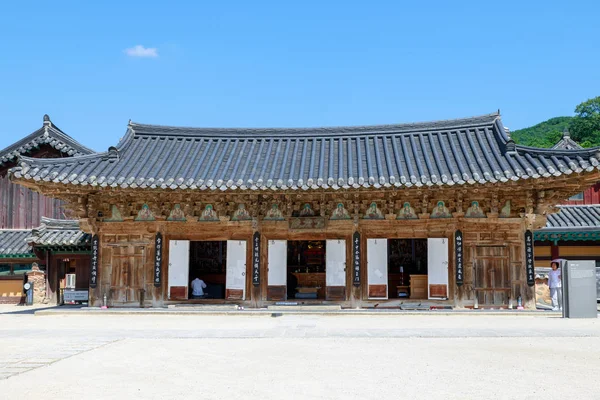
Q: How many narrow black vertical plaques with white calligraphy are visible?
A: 6